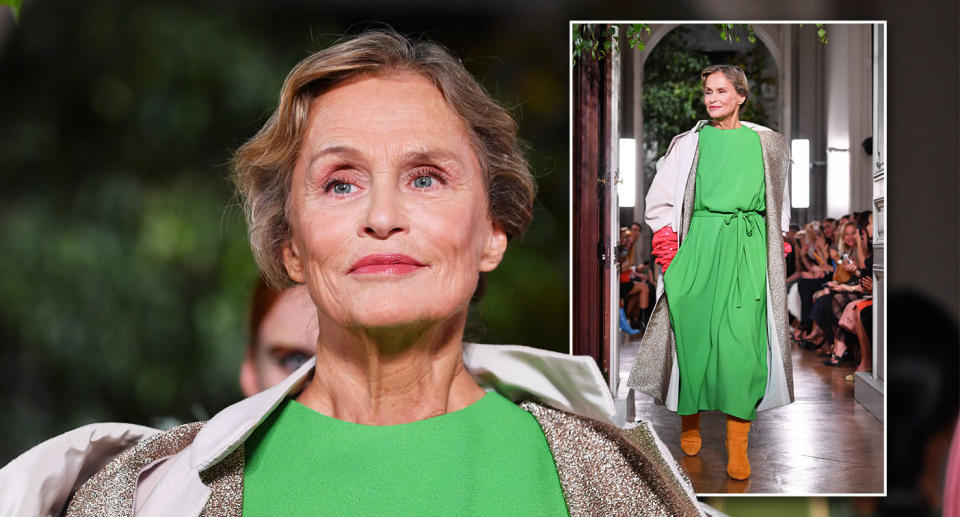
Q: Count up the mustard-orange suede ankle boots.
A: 2